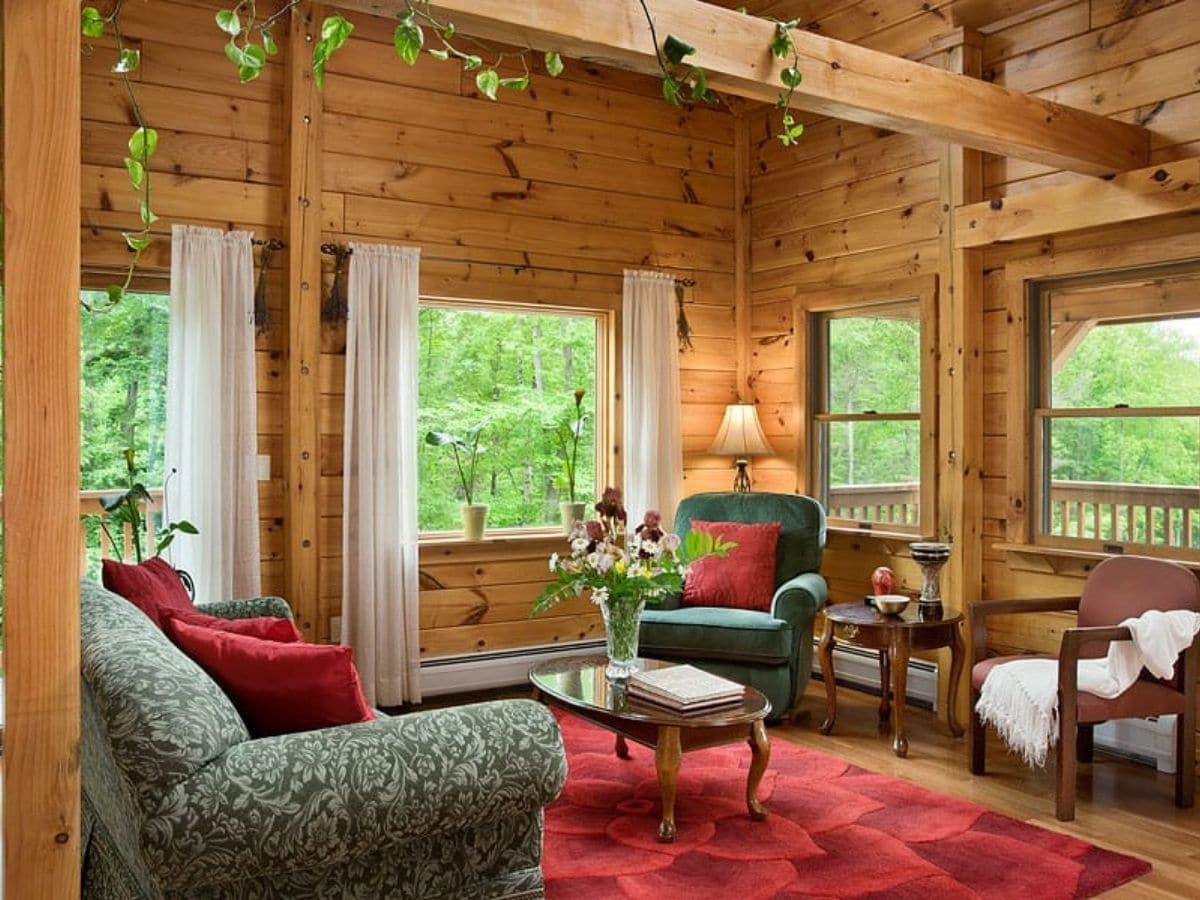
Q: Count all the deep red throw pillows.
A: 4